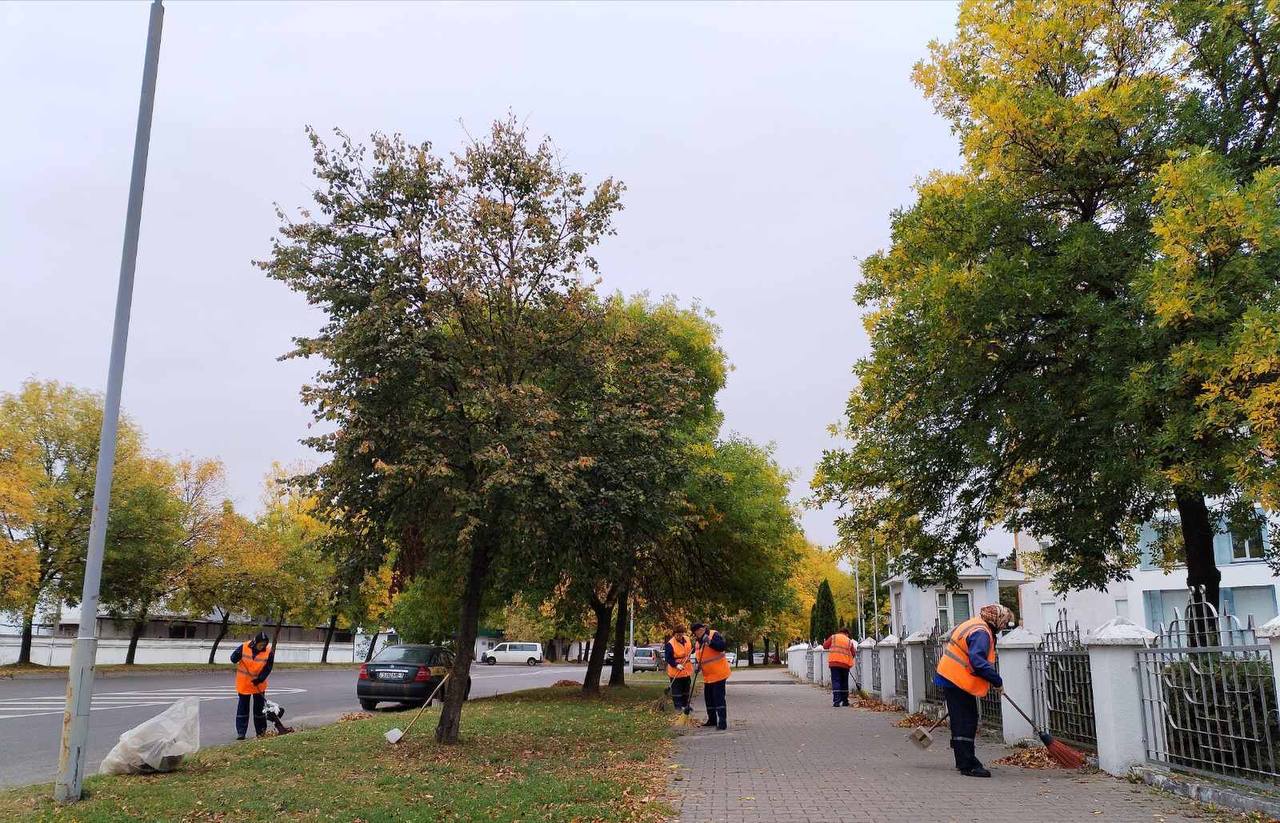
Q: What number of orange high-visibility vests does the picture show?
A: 5